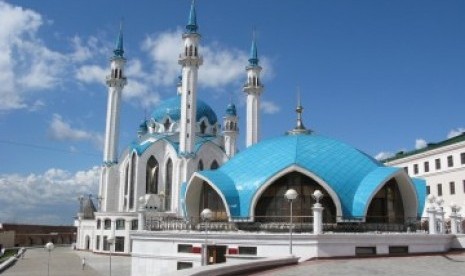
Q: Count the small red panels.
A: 2